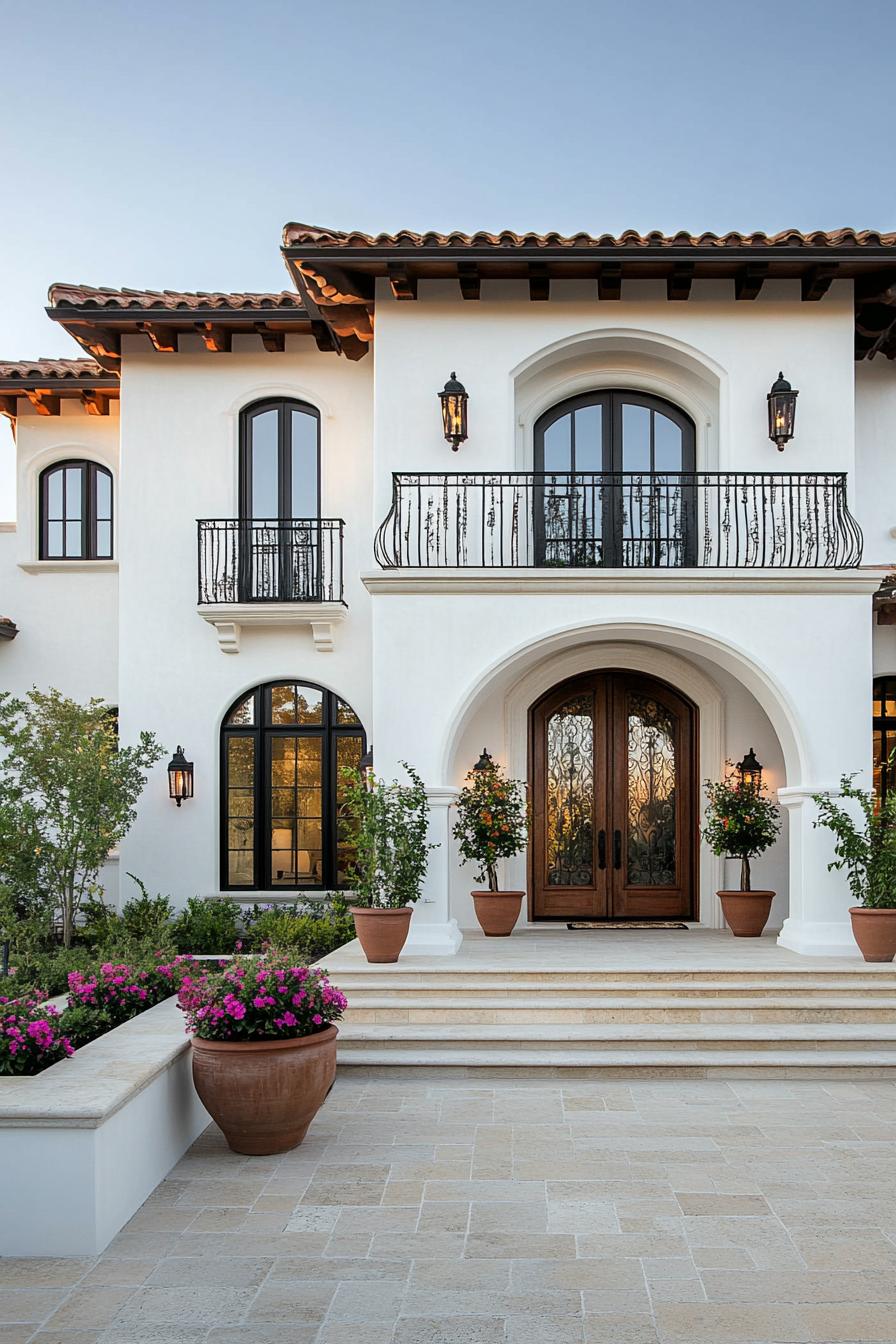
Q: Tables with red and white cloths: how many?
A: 0